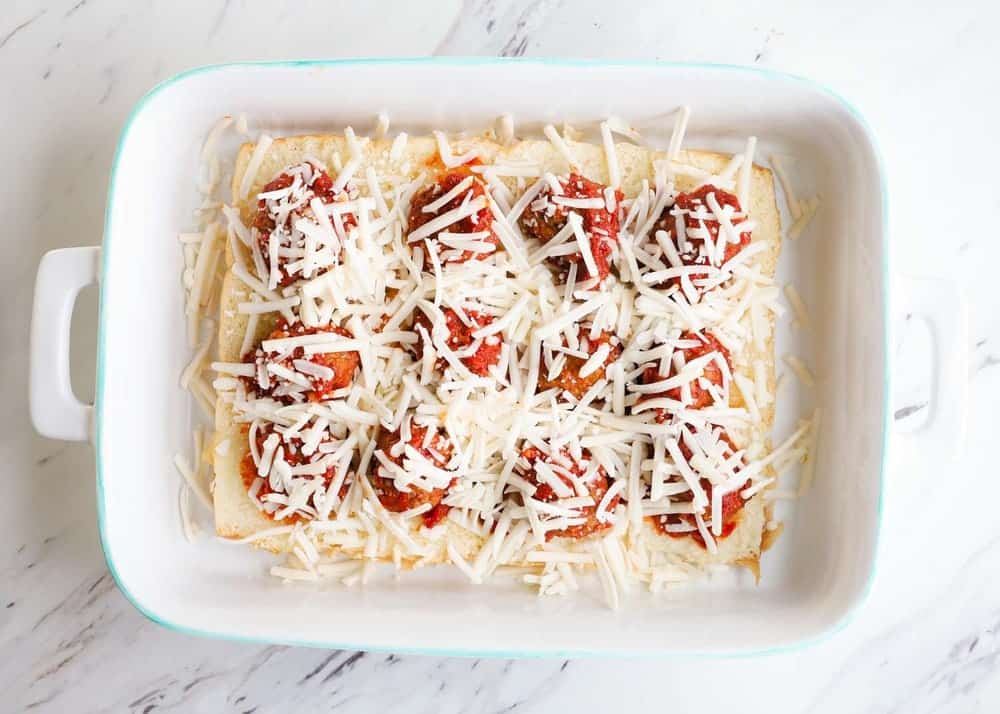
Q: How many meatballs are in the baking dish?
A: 12